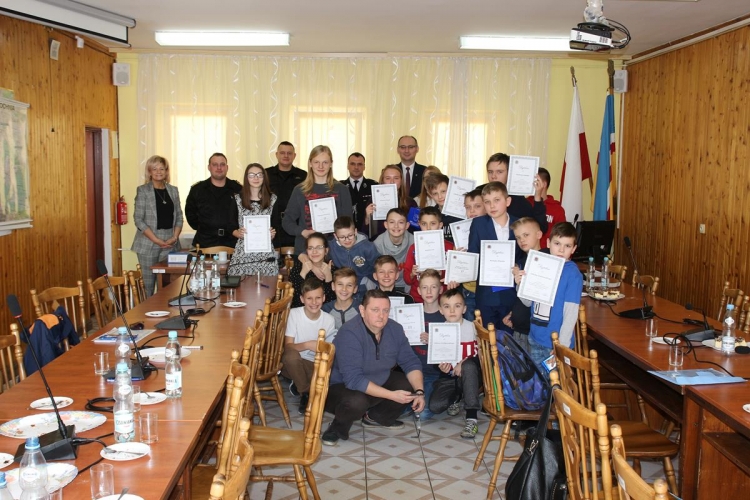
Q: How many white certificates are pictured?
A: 13